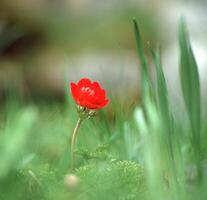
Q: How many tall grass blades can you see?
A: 3